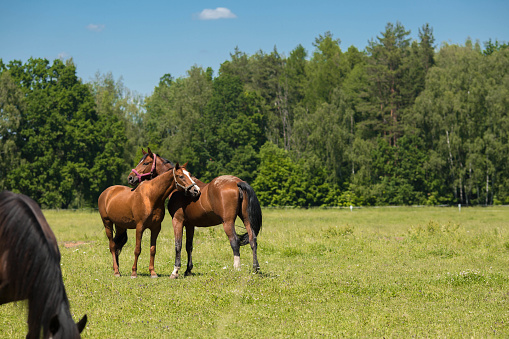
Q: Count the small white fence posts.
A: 2